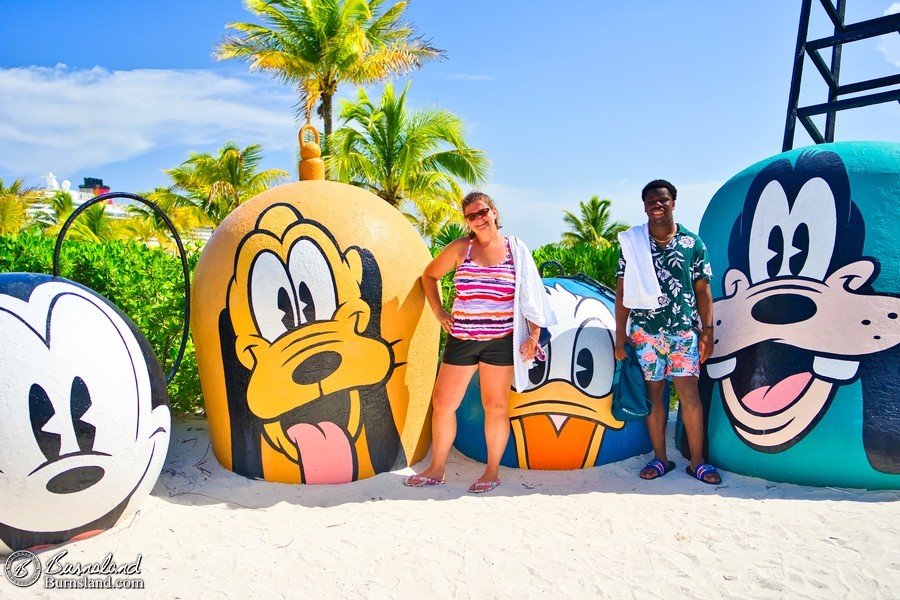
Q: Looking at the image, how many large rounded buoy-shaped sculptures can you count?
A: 4